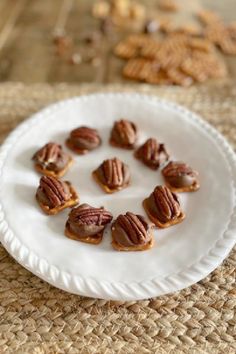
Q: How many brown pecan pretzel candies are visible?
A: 10